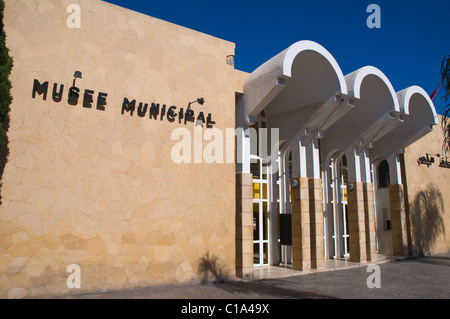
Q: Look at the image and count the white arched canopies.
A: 3